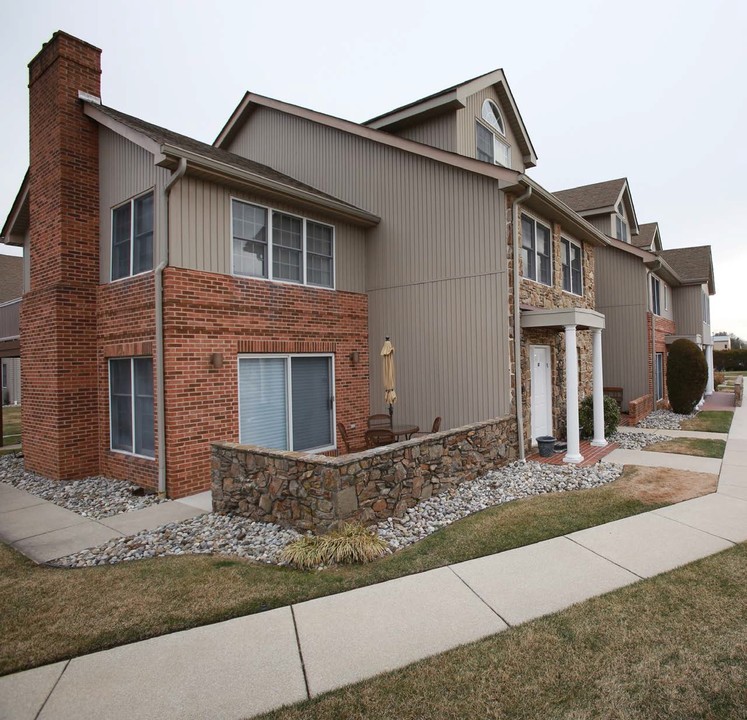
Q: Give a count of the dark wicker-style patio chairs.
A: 4